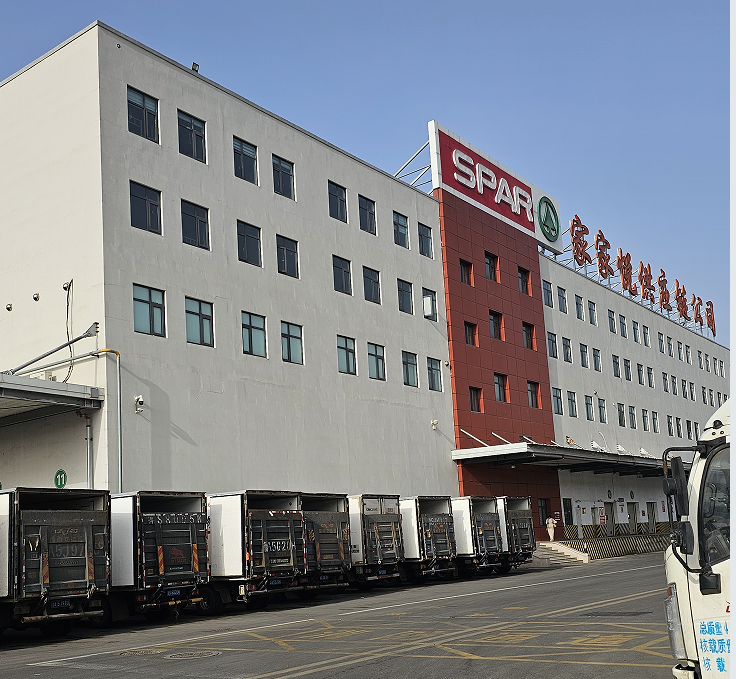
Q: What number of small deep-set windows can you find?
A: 9